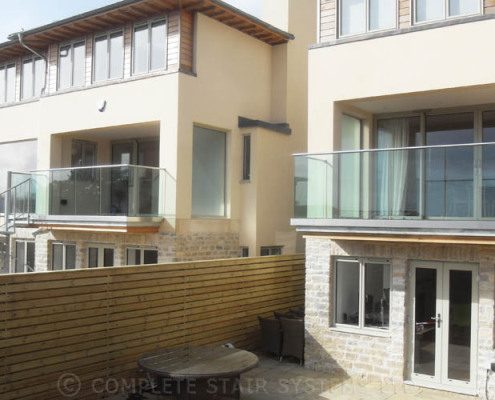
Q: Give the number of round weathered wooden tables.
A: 1